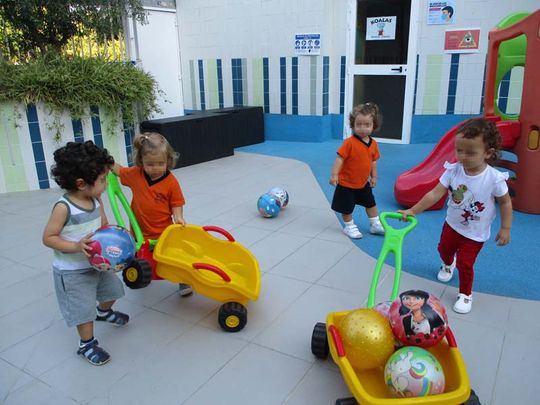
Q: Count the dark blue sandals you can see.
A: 2